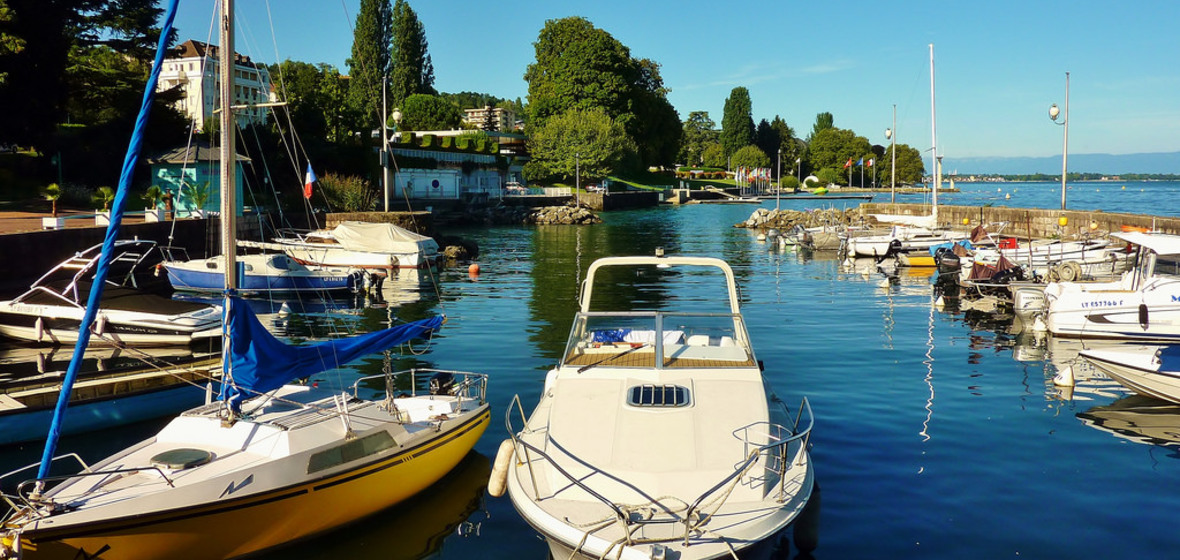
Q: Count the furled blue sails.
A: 2